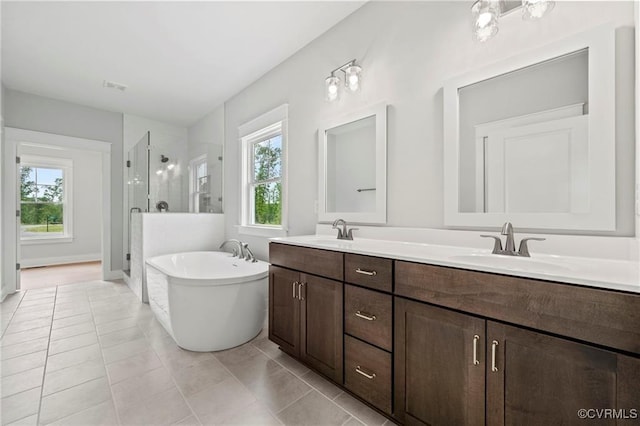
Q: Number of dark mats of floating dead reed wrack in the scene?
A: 0